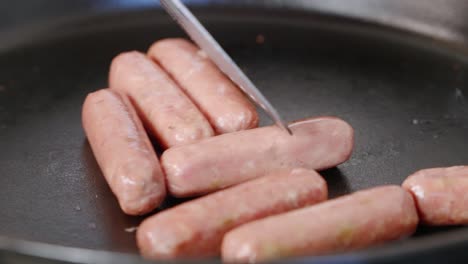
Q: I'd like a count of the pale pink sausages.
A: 7